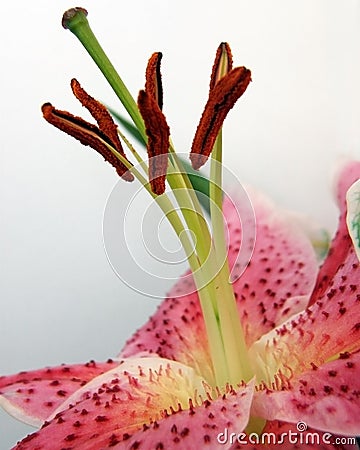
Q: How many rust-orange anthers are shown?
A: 6